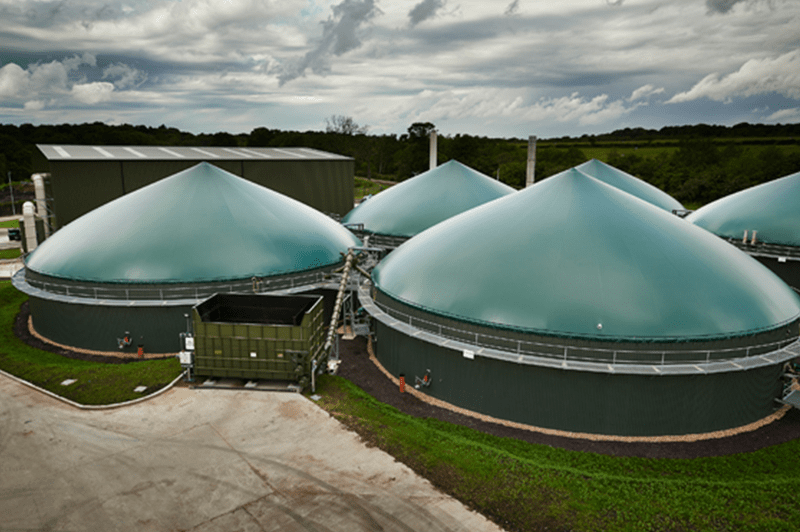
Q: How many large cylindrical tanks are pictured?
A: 5